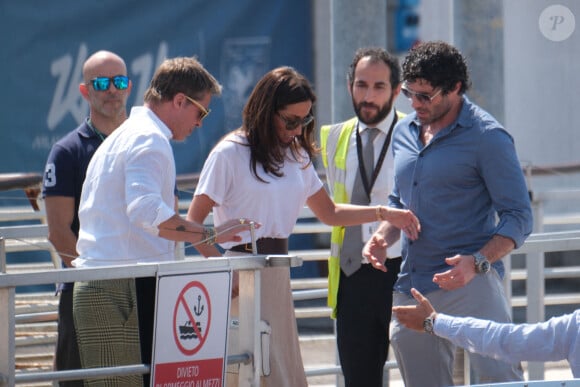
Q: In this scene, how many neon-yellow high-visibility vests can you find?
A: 1